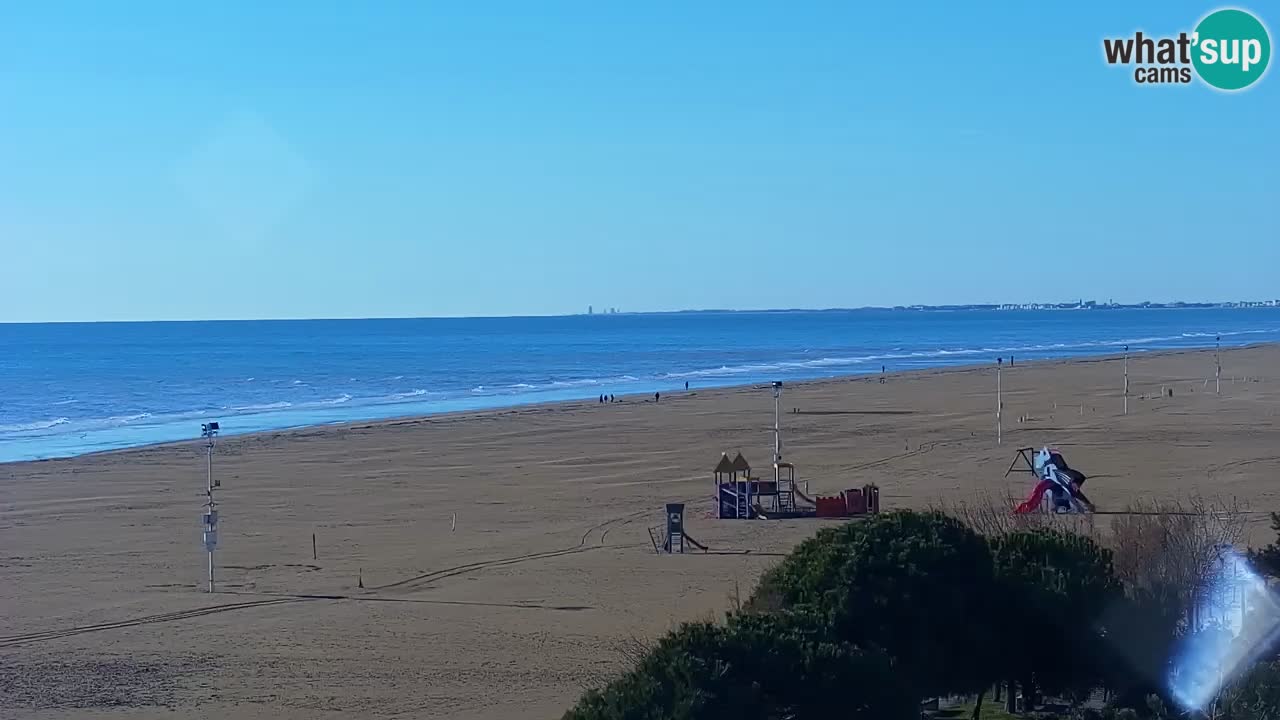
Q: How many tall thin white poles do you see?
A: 5